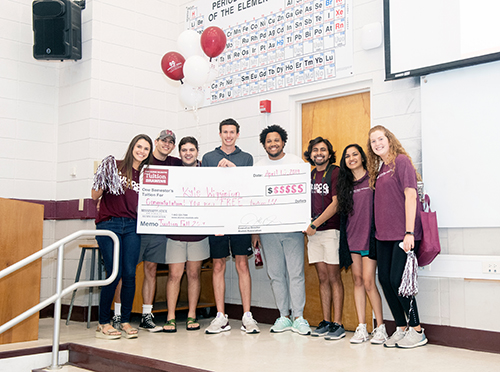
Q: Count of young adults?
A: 8